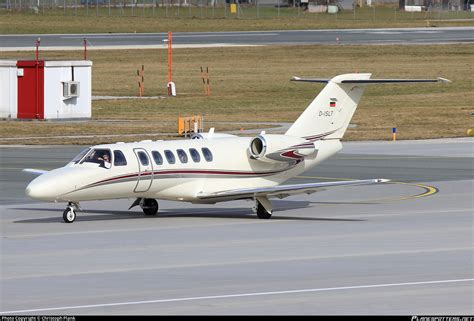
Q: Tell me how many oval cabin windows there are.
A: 6